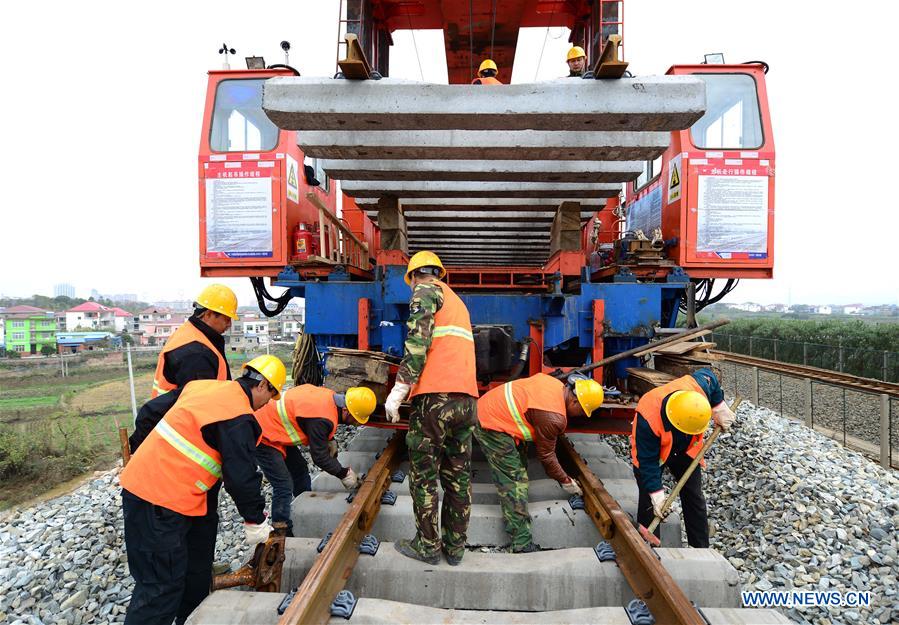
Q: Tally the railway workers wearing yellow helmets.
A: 8